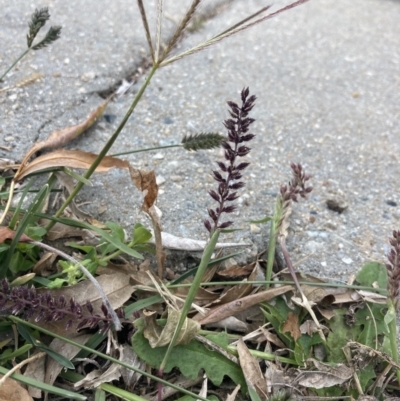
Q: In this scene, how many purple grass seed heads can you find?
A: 4